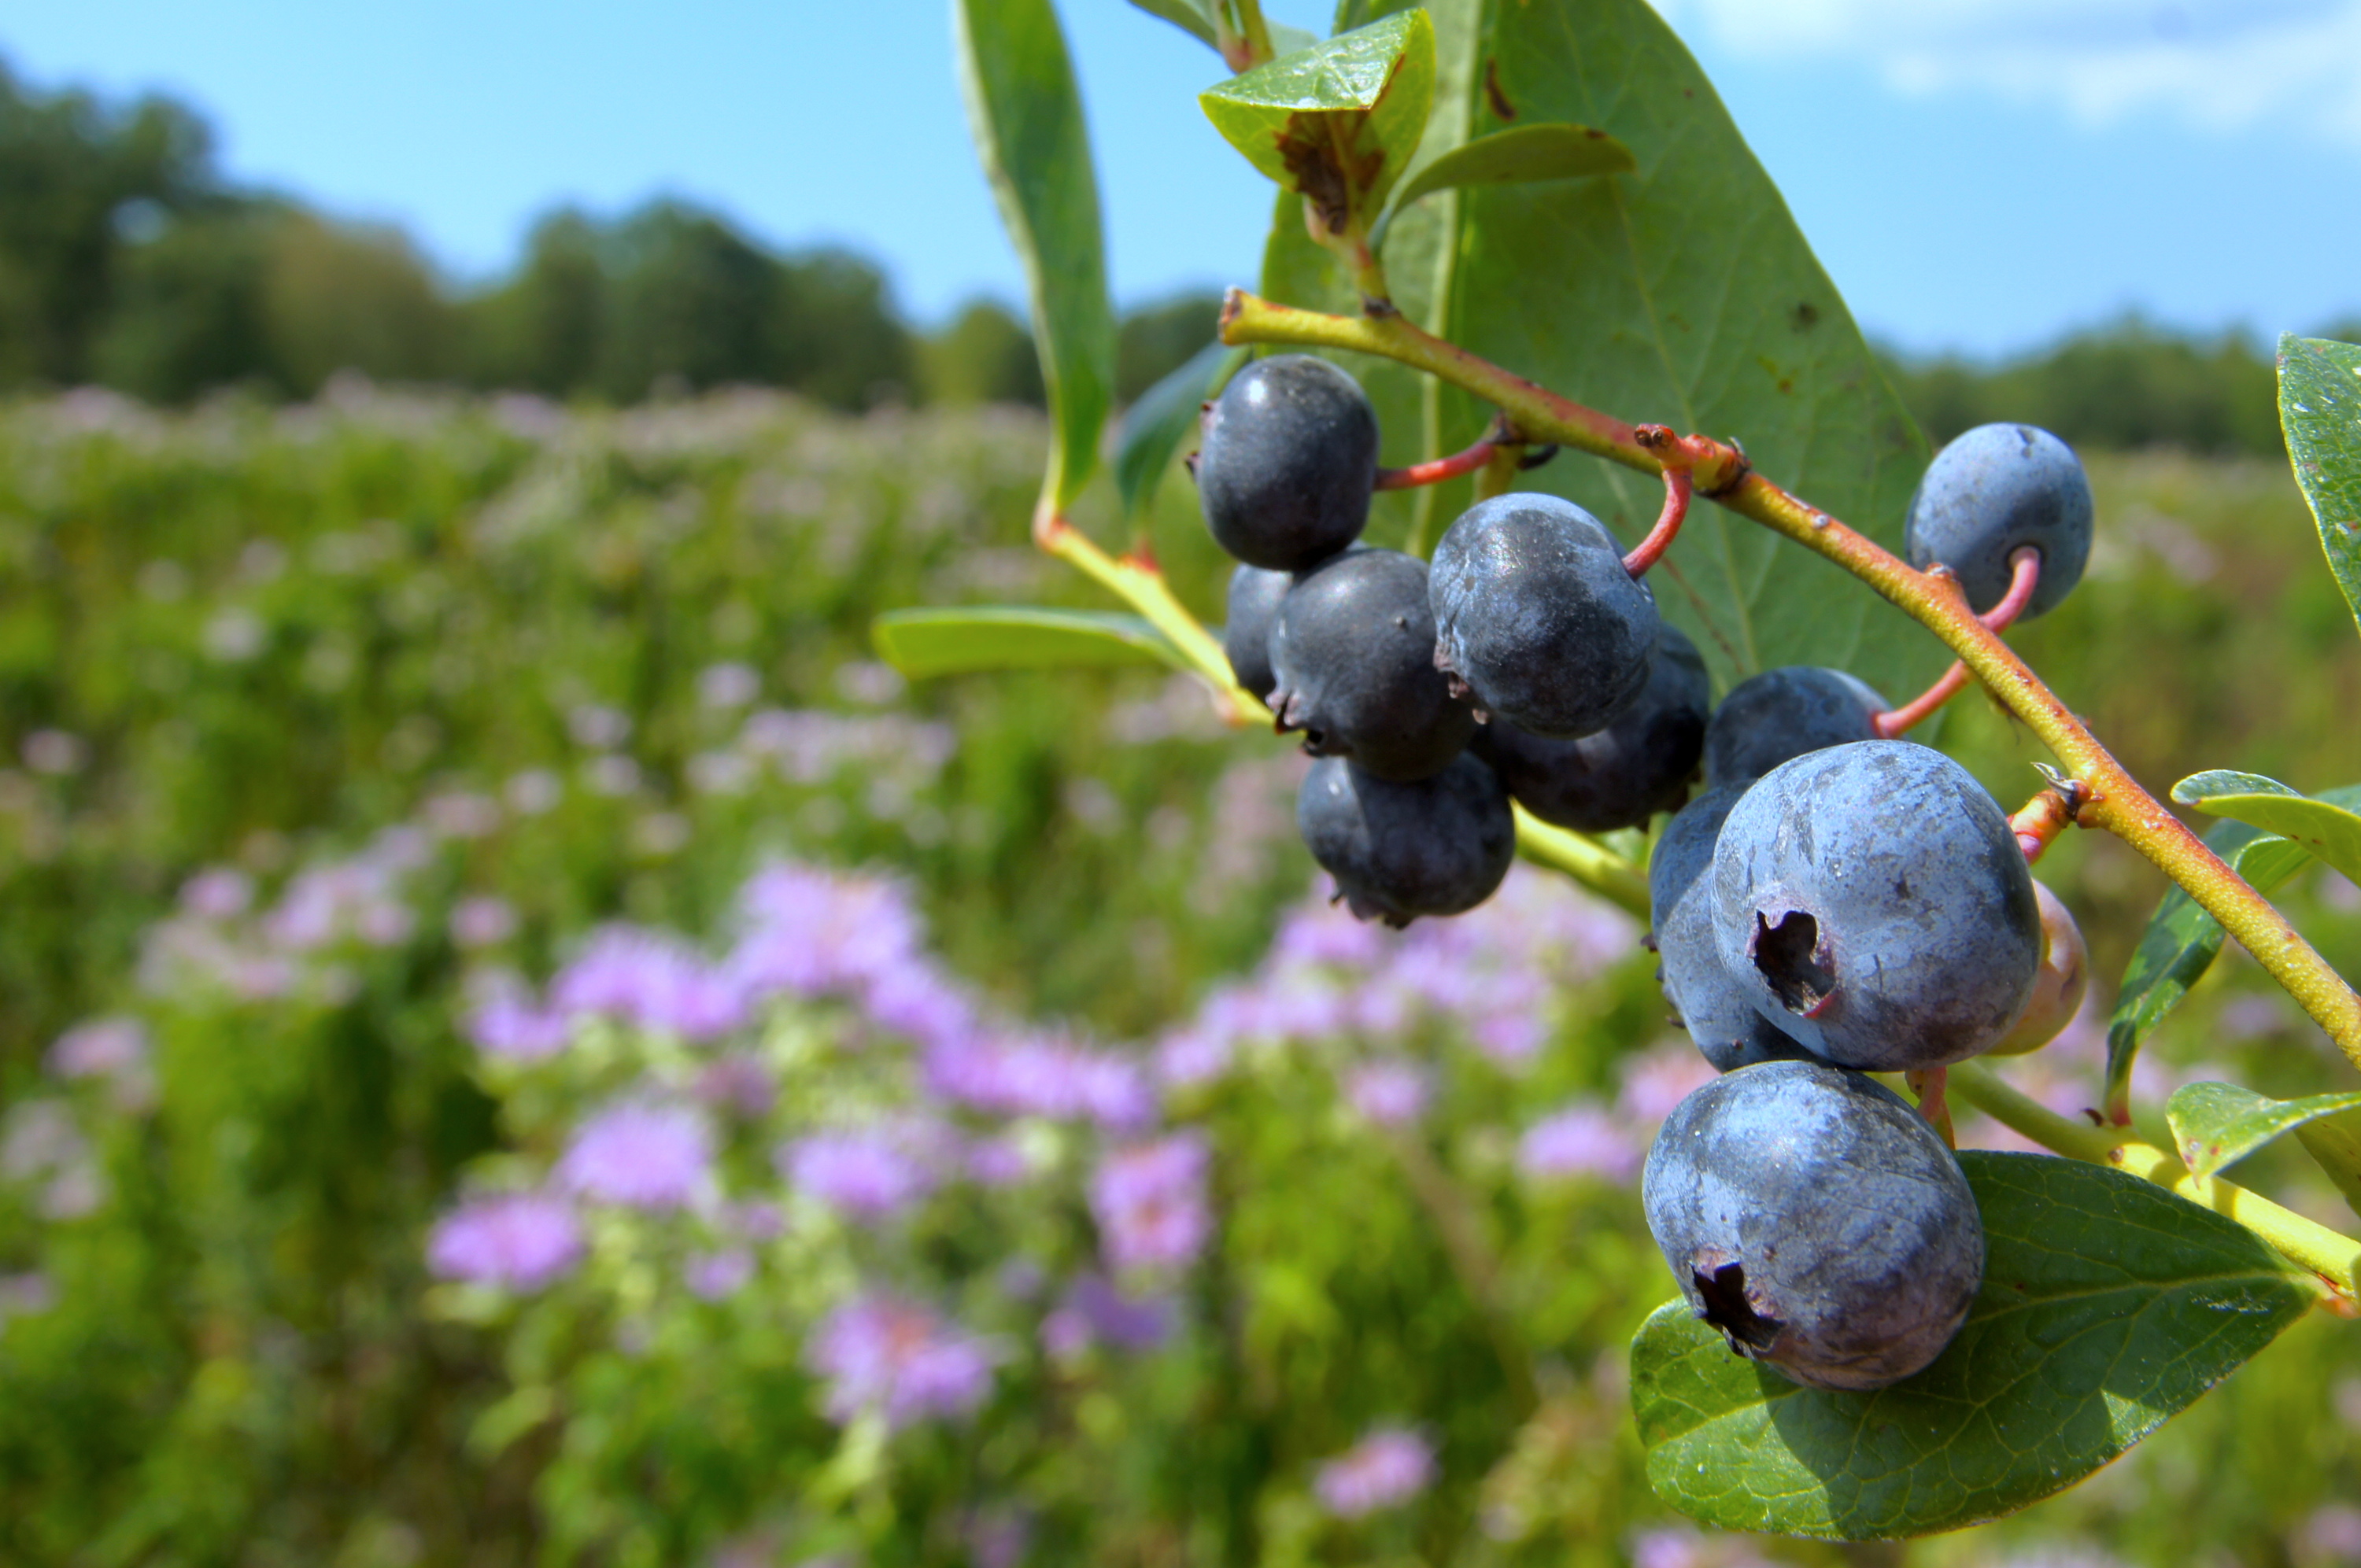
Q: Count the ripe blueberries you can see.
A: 11